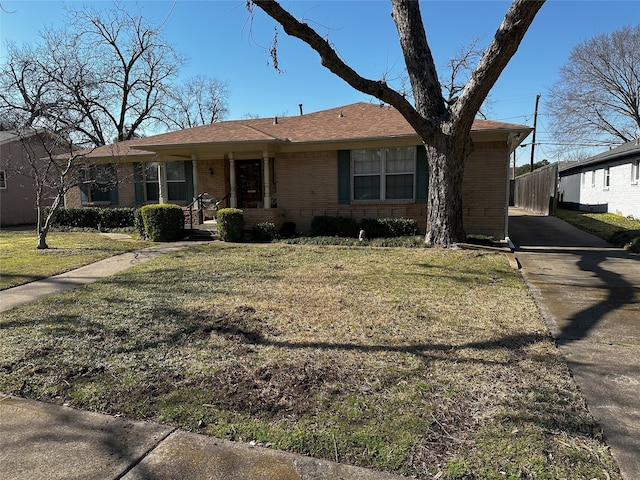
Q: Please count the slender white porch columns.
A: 4